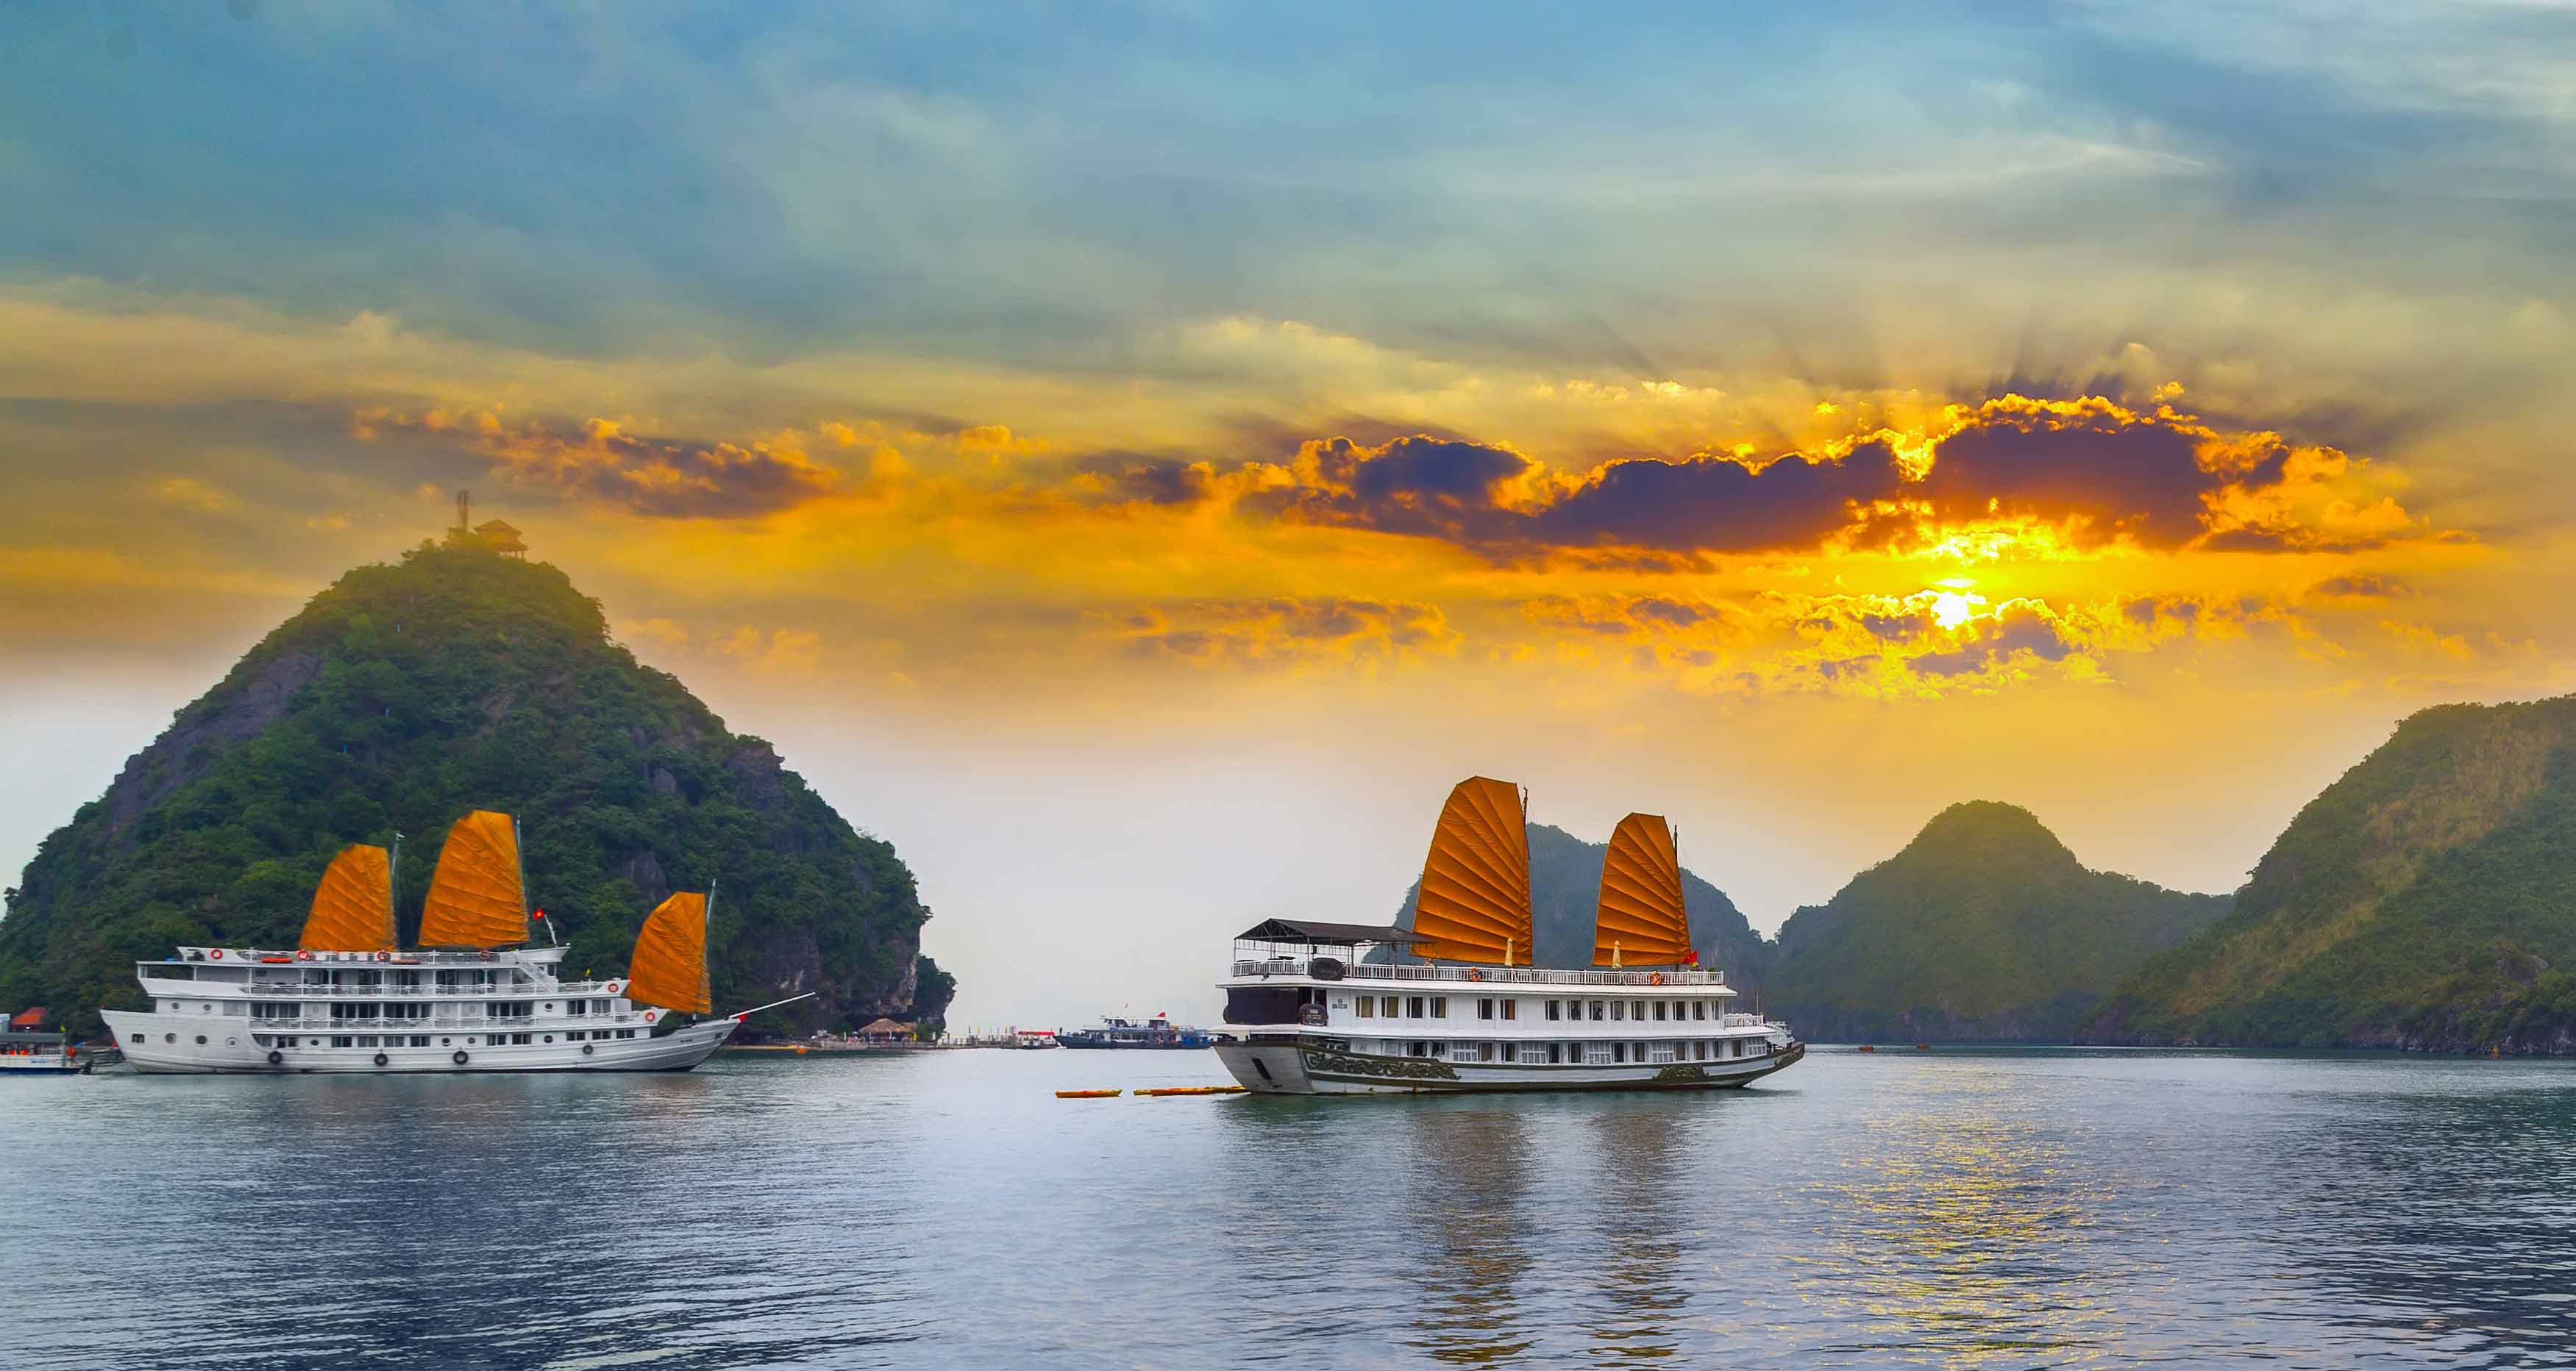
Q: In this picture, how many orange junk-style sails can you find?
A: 5